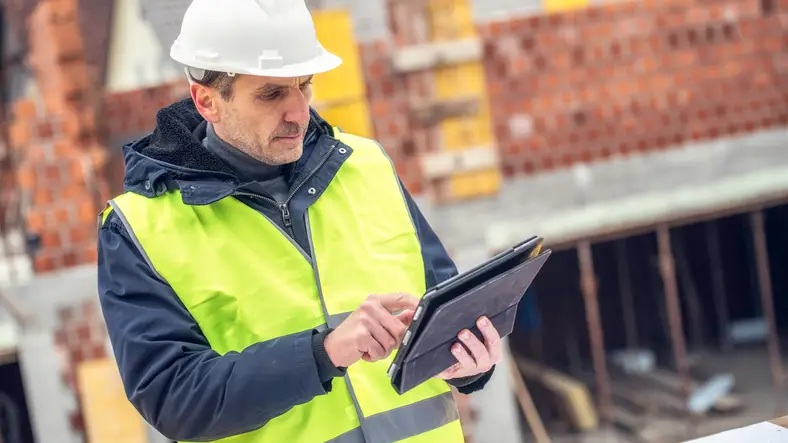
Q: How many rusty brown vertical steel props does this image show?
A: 3